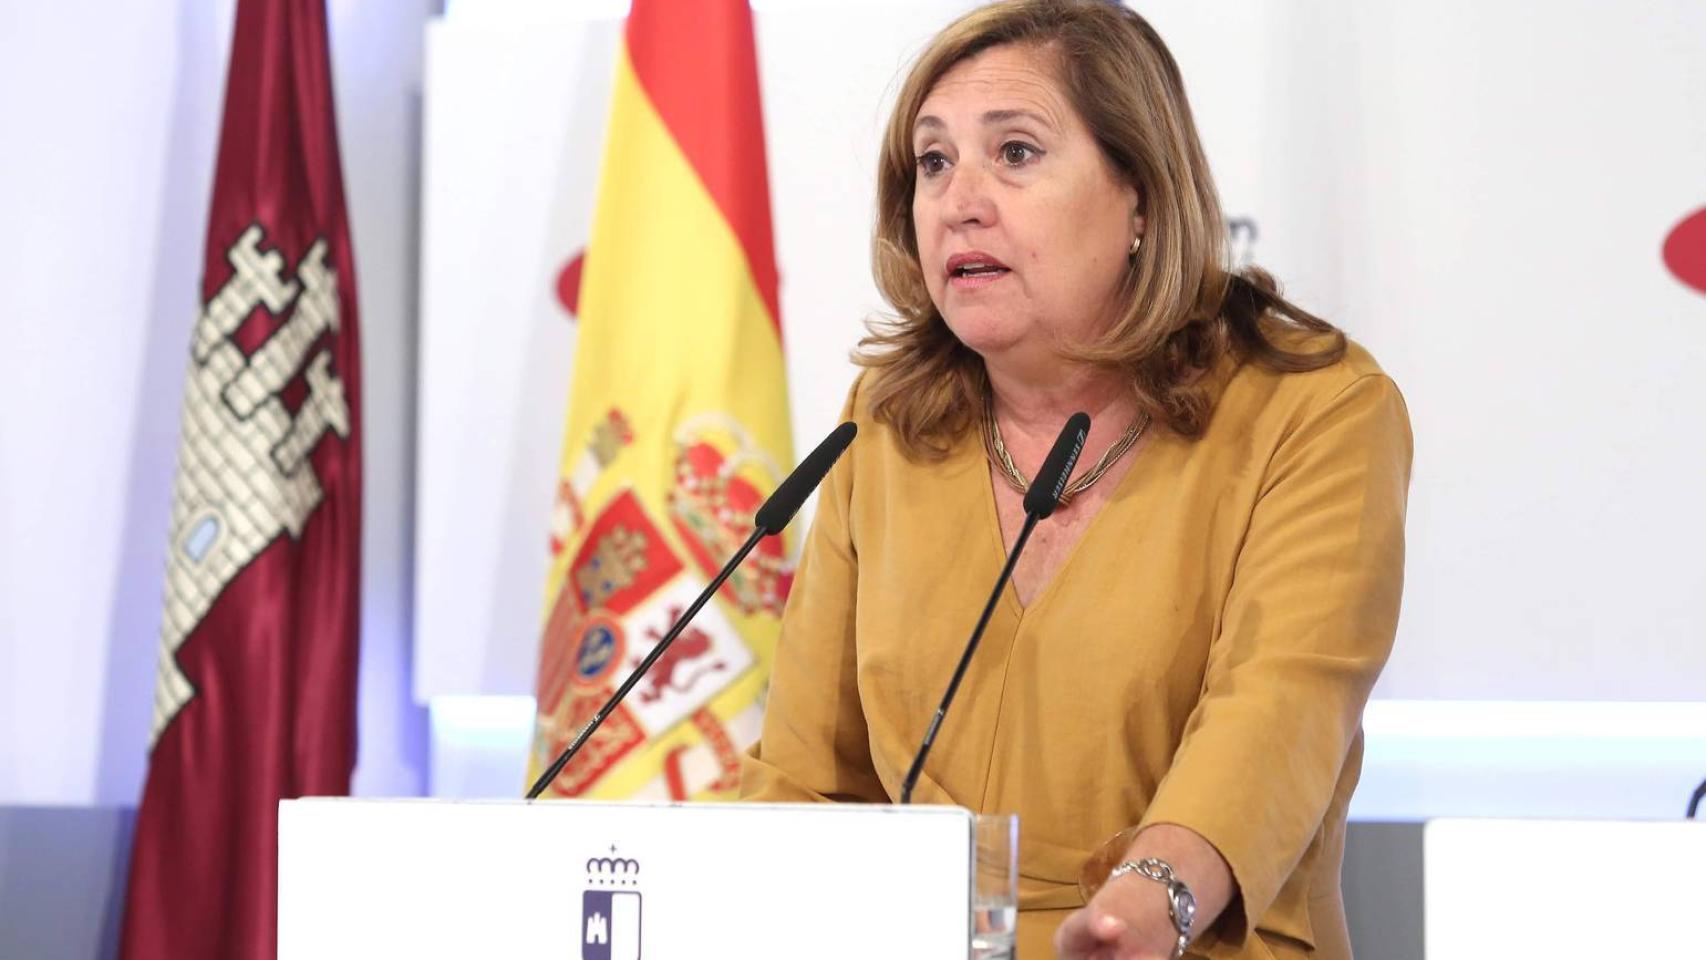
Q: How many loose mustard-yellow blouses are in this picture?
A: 1